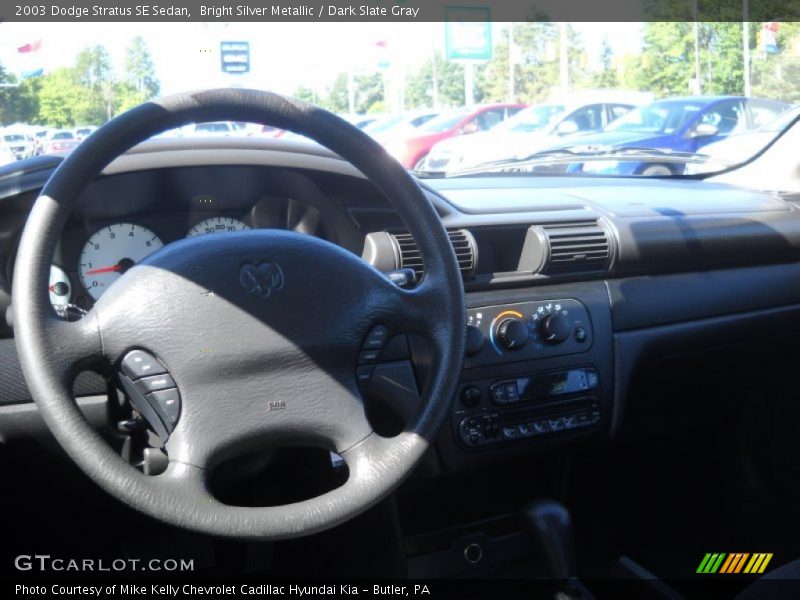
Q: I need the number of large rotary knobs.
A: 3